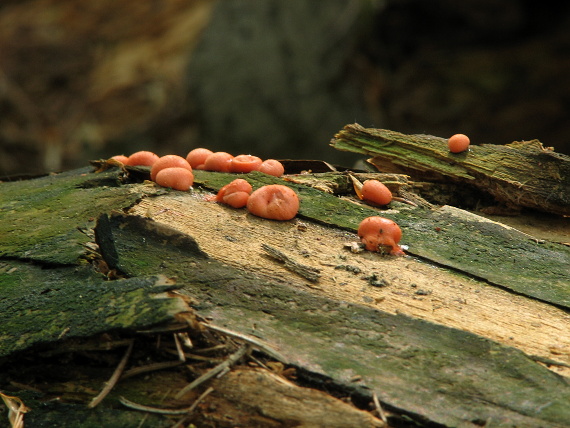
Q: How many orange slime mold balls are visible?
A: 13